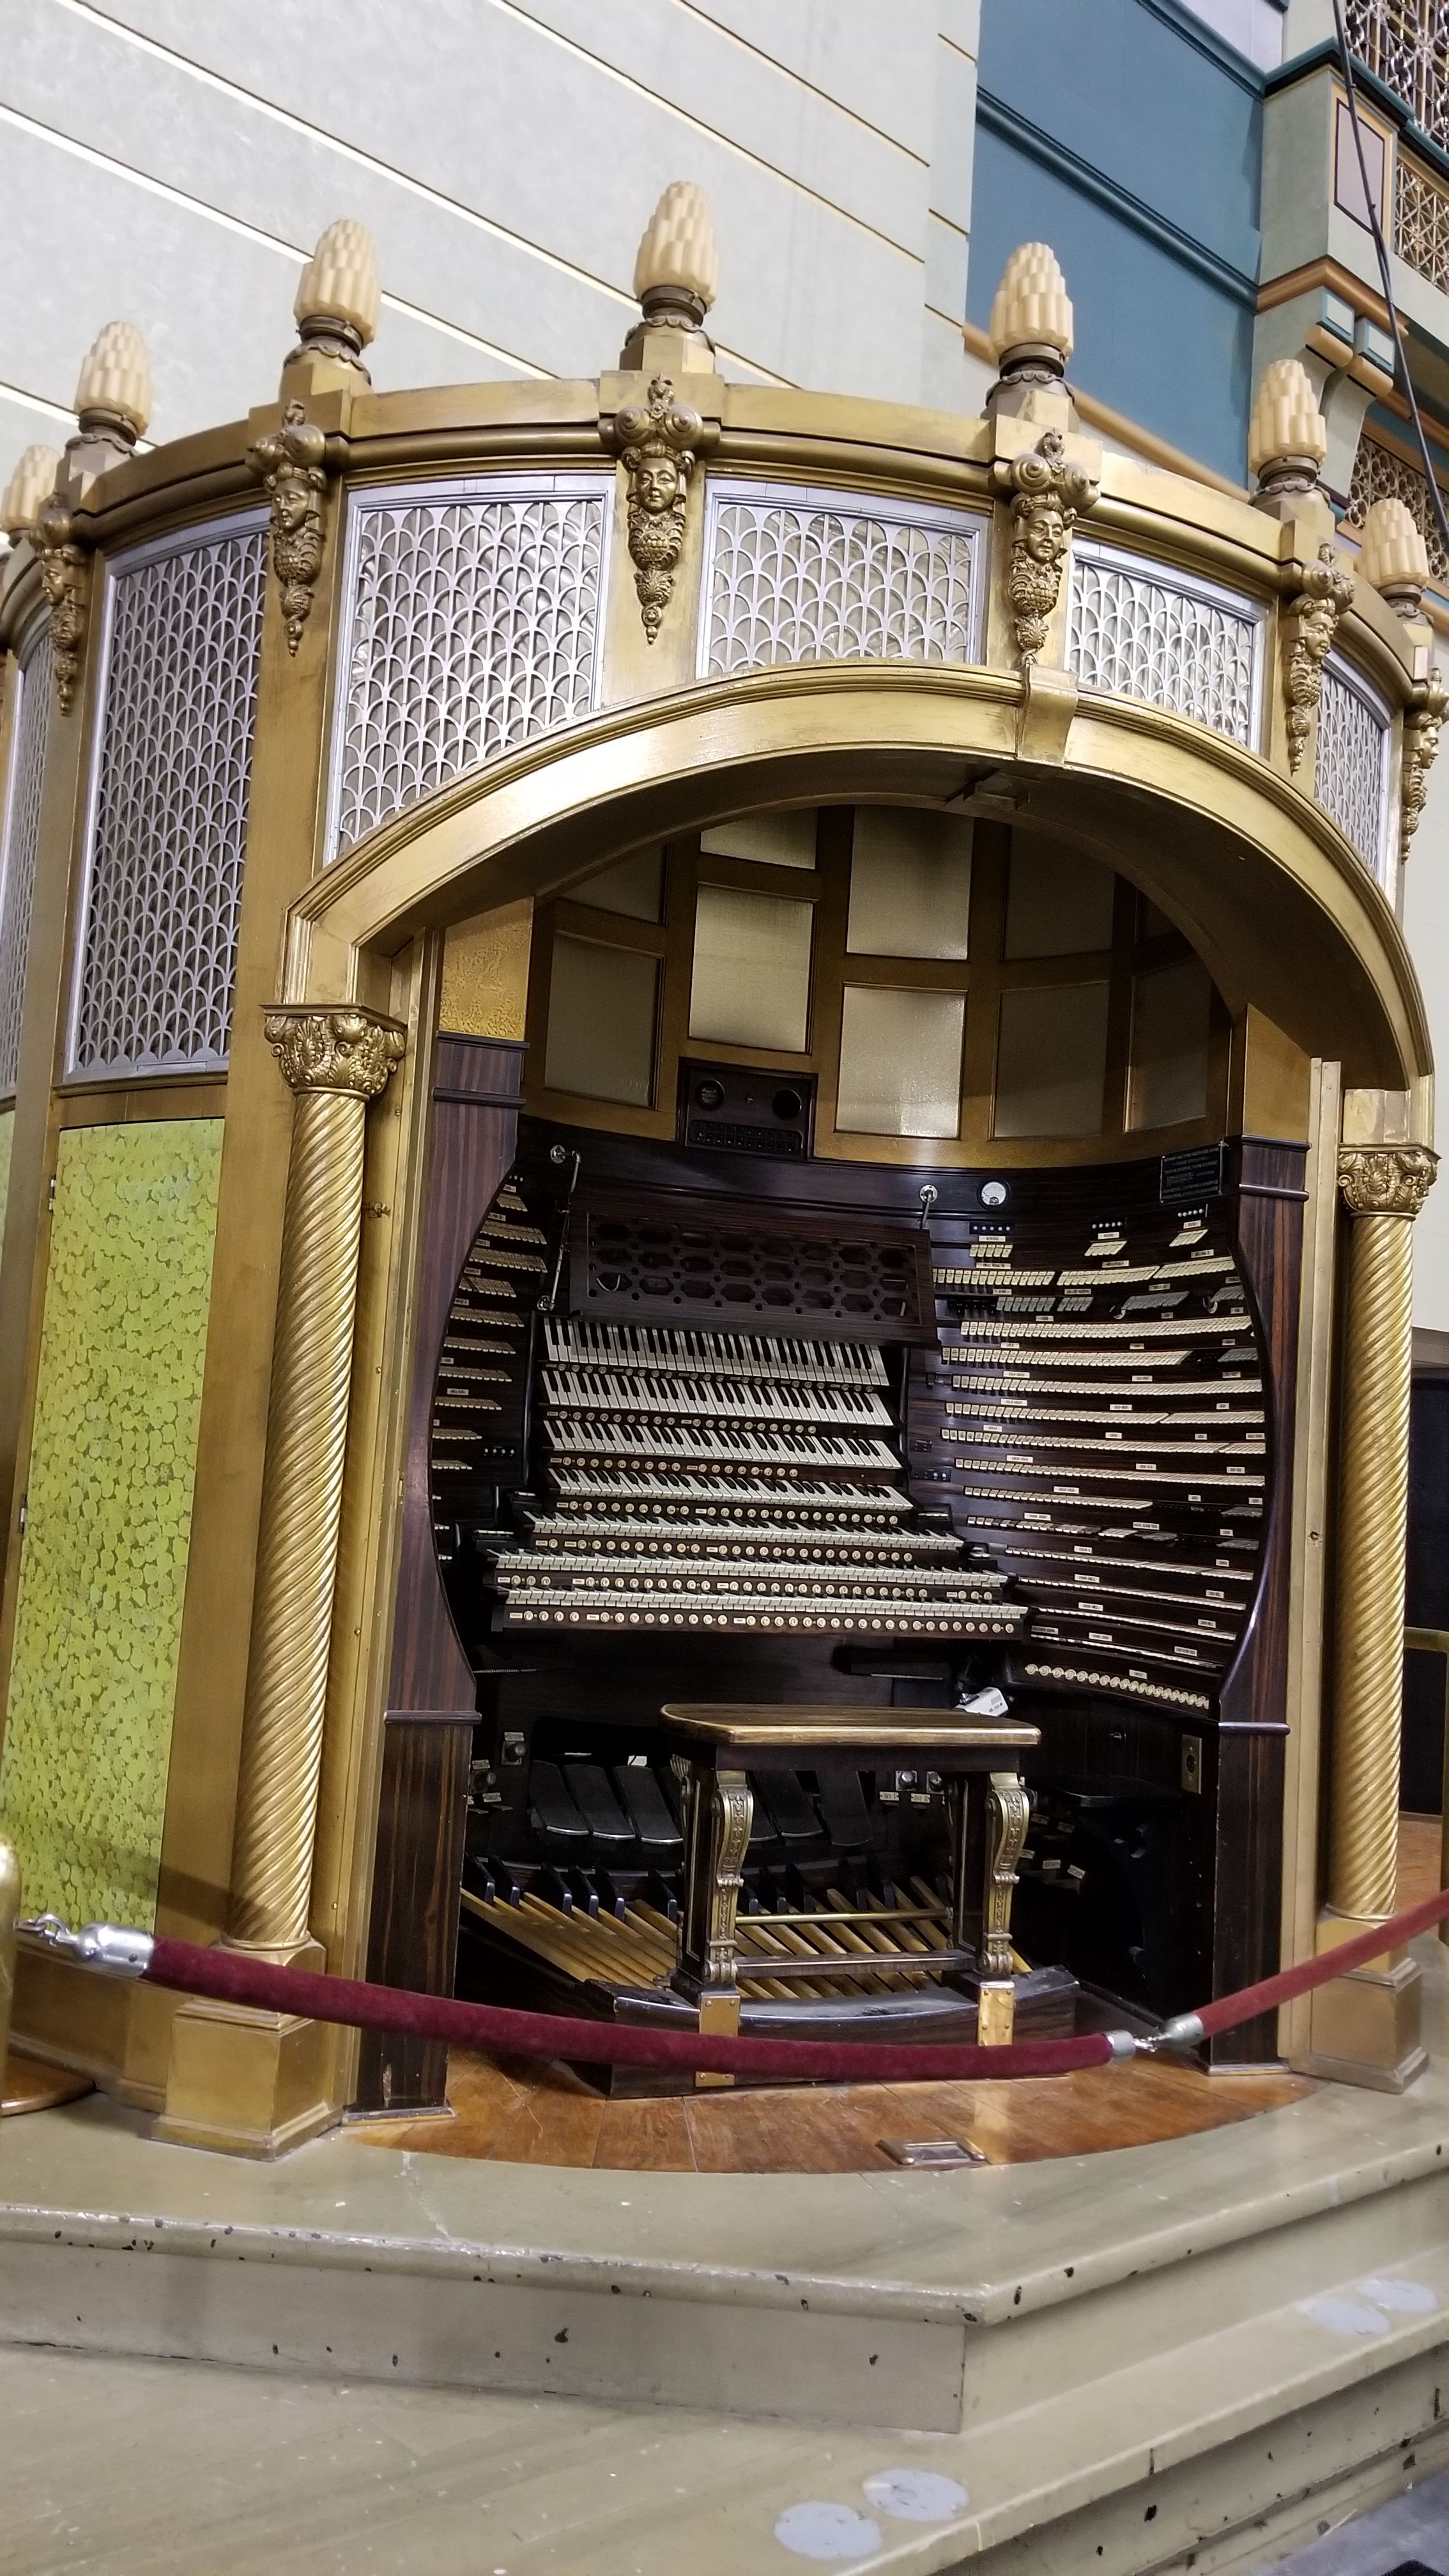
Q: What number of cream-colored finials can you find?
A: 7